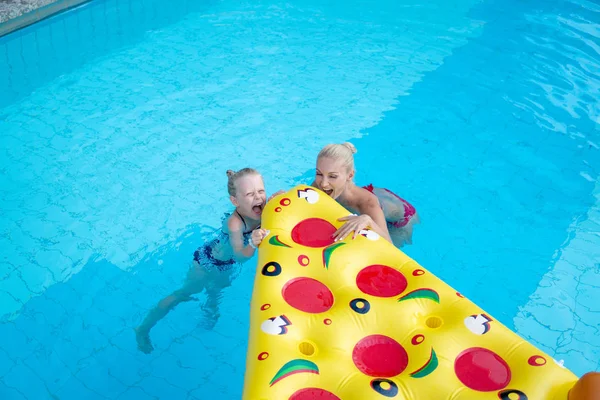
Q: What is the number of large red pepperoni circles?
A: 6